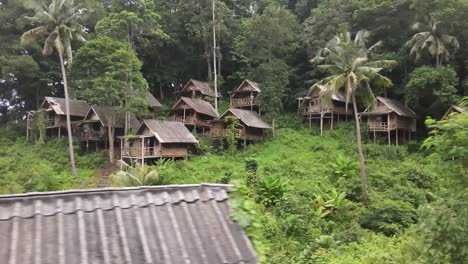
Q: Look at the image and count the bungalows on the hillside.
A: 11